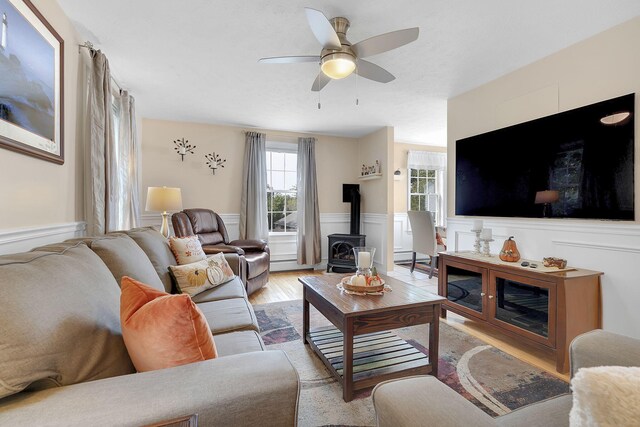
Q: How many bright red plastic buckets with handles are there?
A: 0